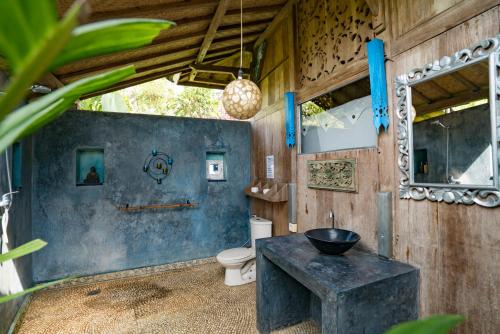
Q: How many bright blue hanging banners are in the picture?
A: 2